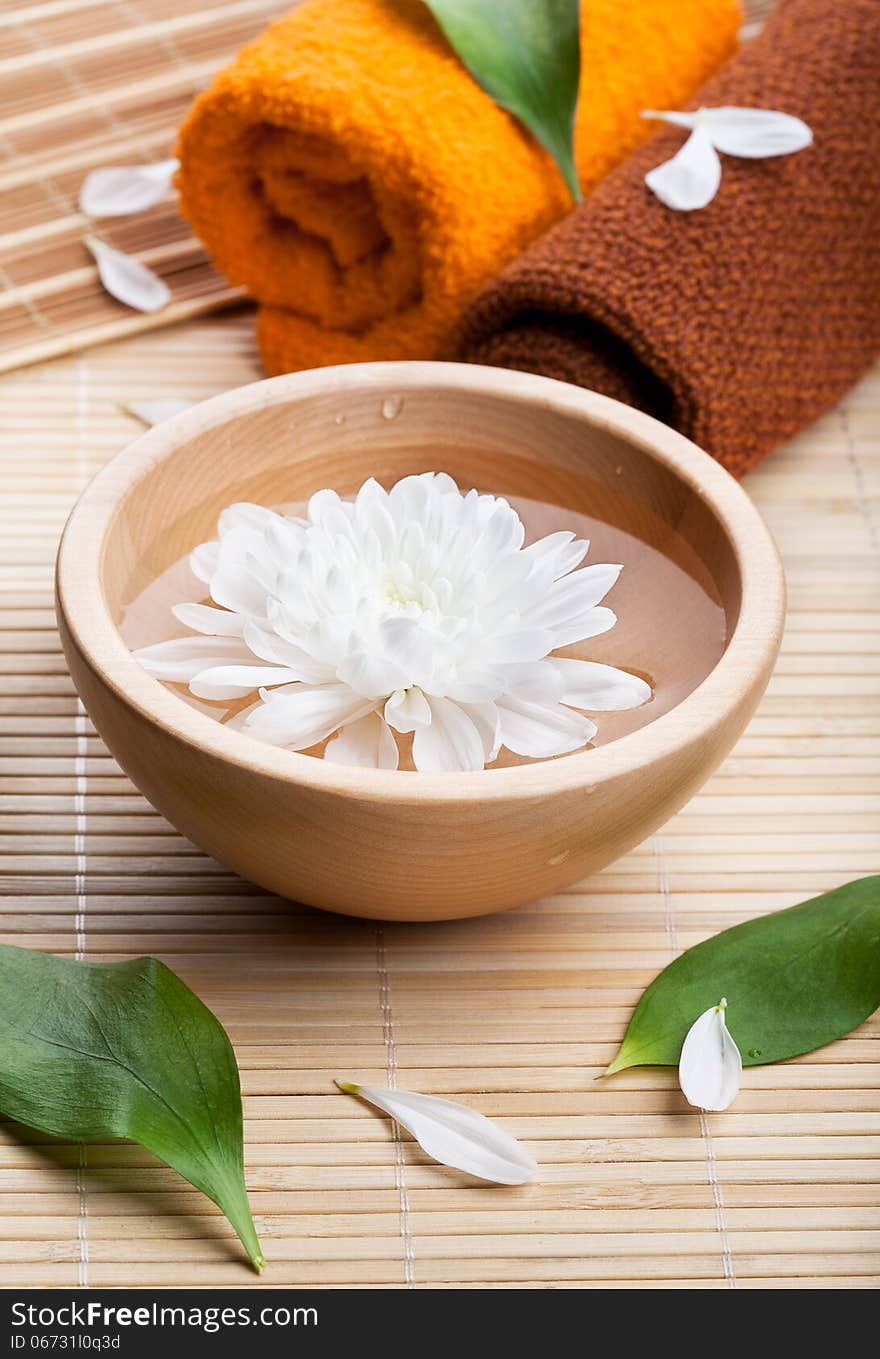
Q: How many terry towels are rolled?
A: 2